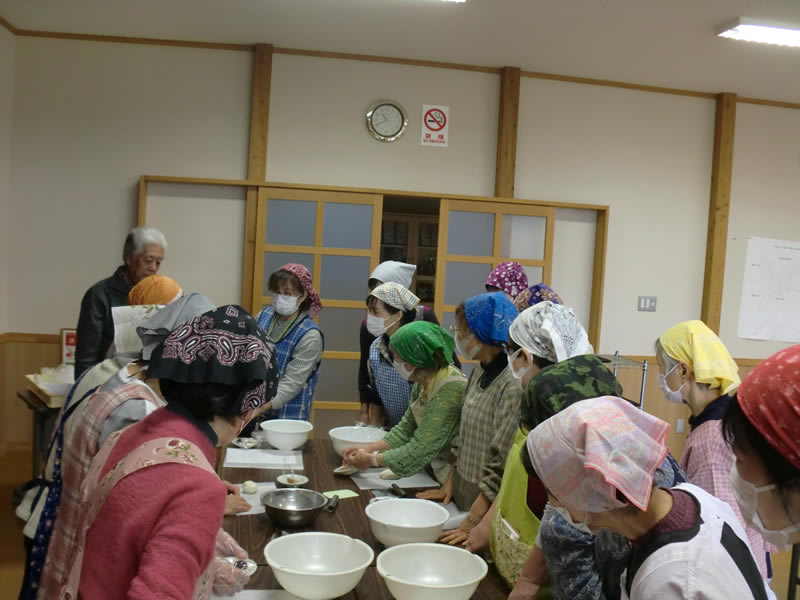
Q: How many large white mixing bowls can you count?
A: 5